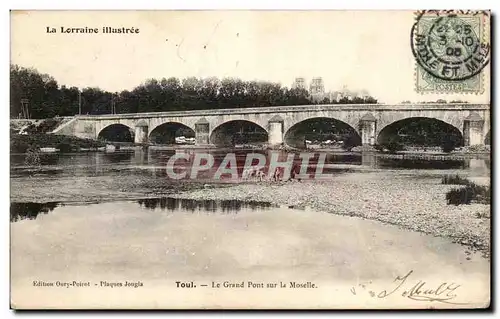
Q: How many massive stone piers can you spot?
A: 5